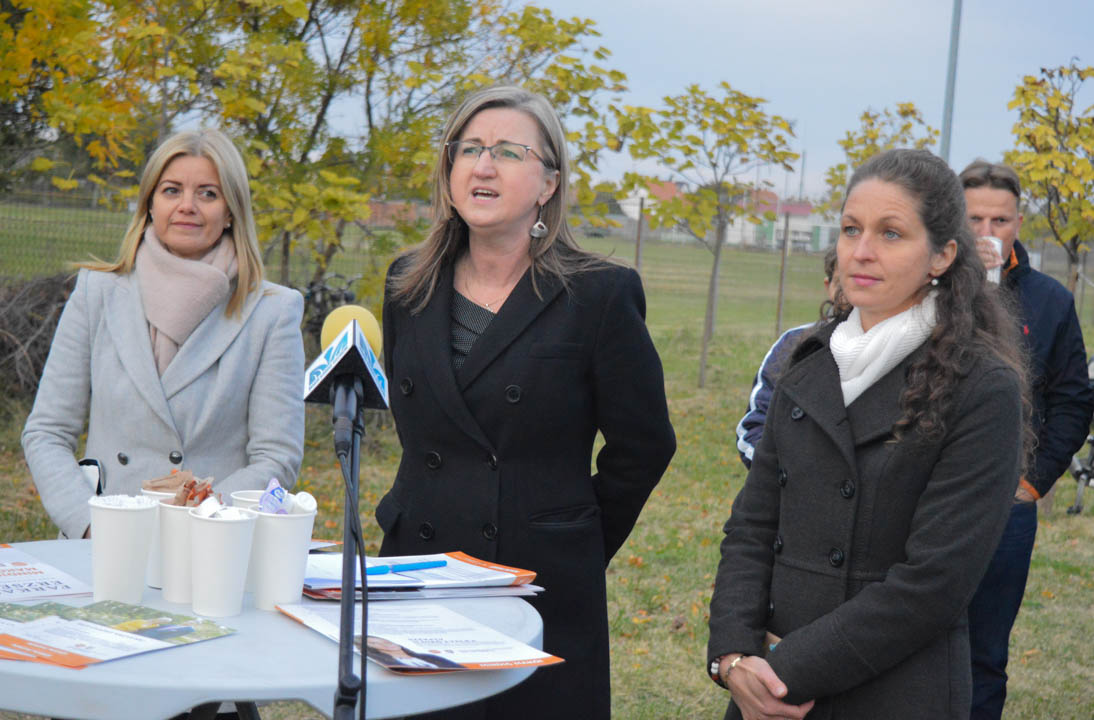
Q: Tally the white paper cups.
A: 7